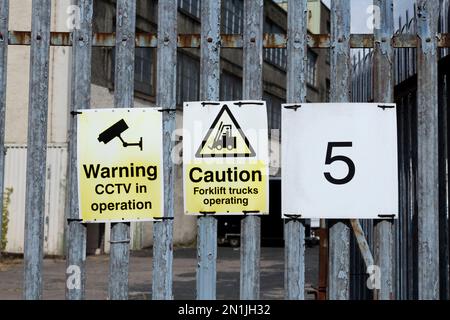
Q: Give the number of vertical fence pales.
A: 11